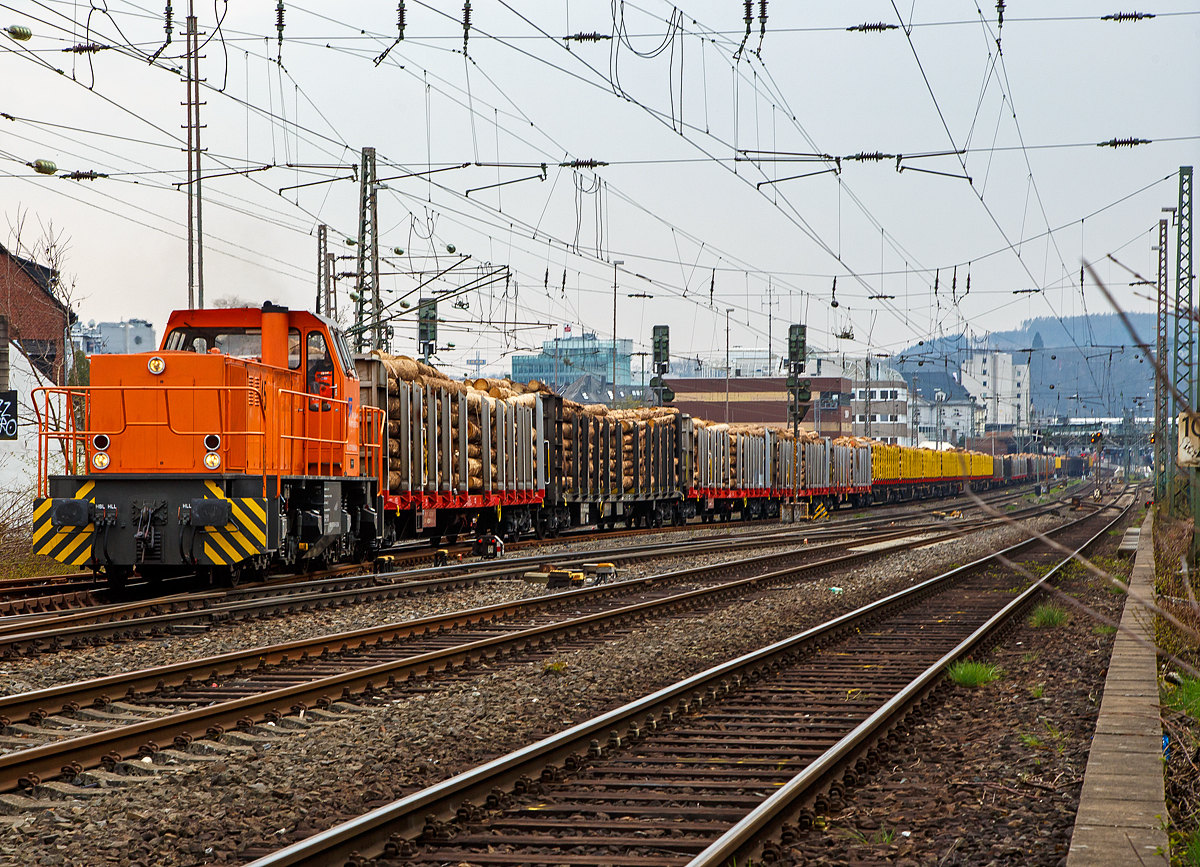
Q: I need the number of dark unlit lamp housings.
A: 2